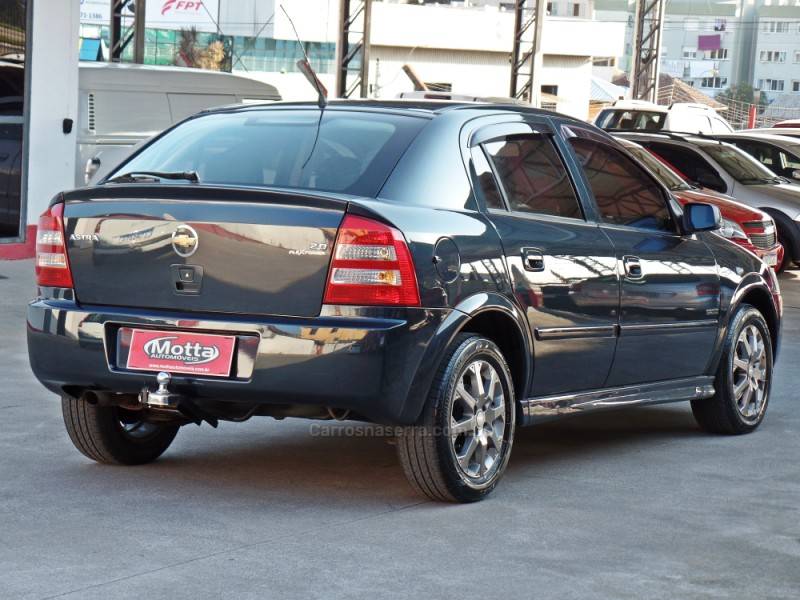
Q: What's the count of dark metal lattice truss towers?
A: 4